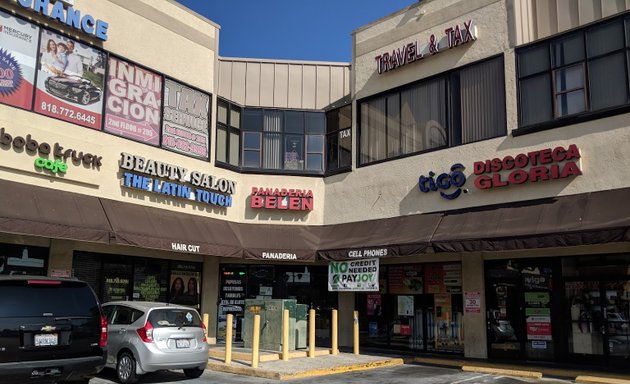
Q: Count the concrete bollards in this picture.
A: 7